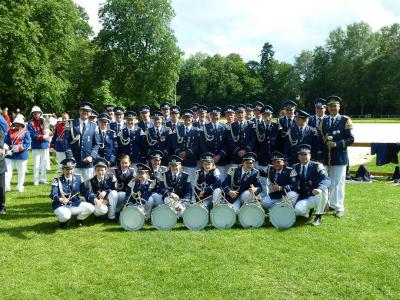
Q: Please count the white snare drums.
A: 6